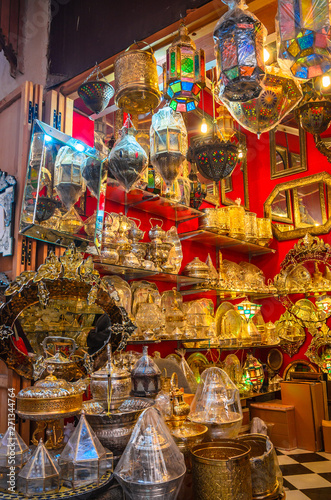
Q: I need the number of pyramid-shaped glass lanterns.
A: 3